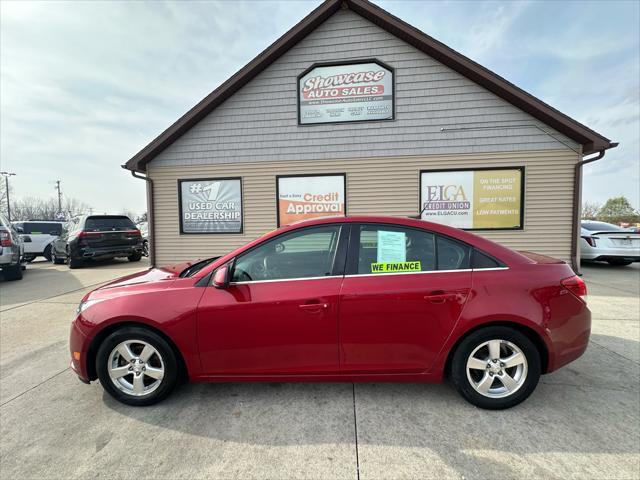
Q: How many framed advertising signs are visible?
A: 4